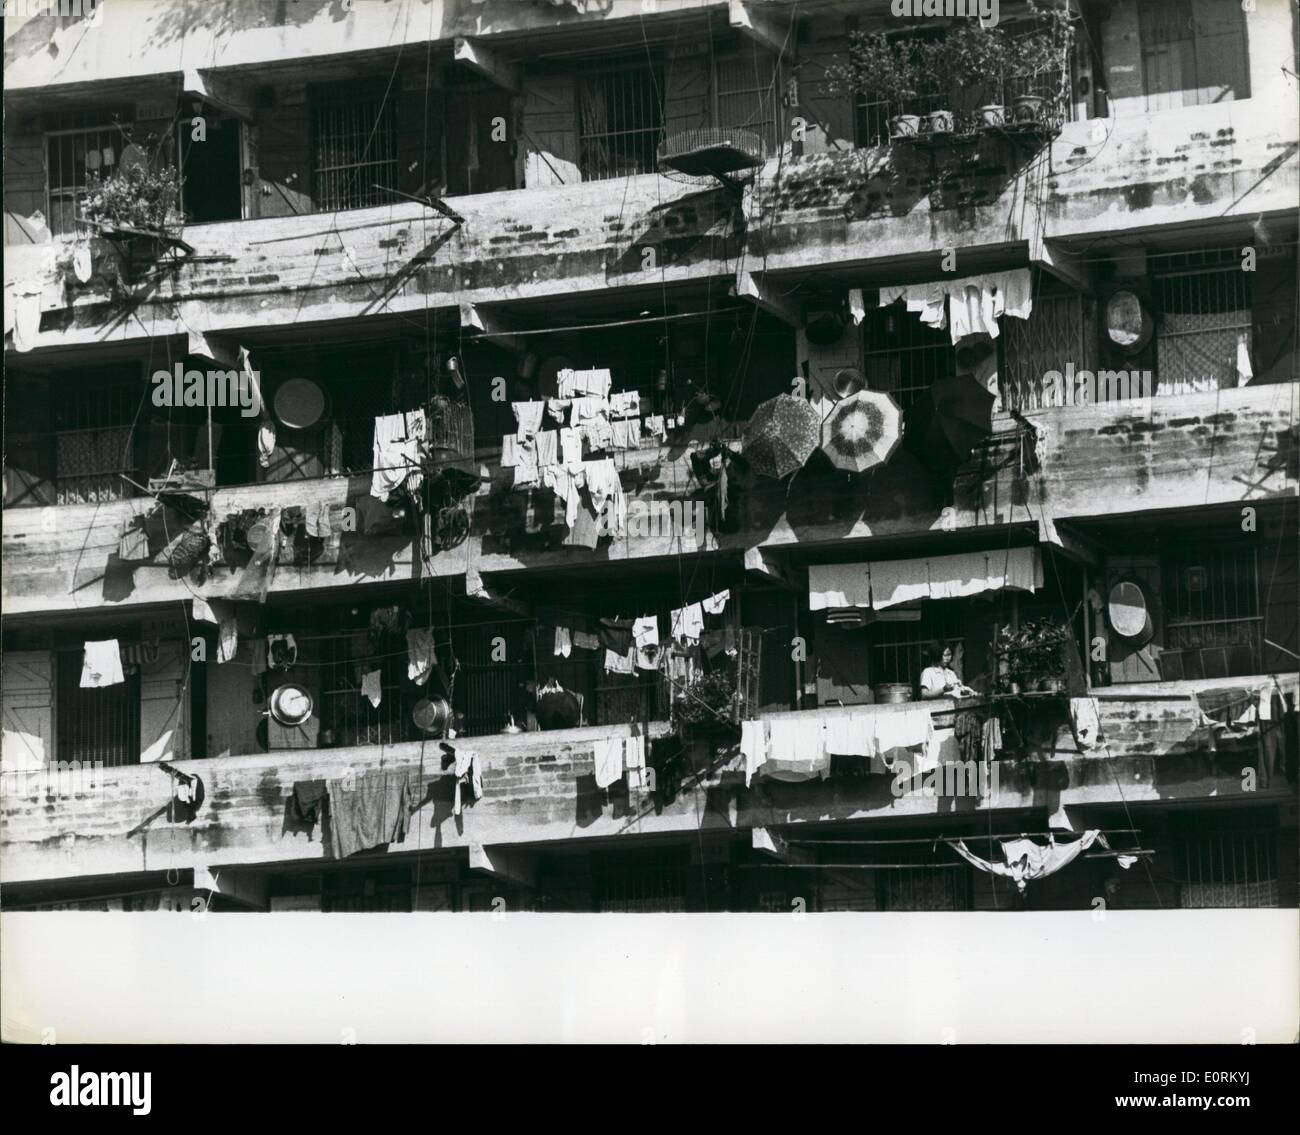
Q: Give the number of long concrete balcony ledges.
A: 4